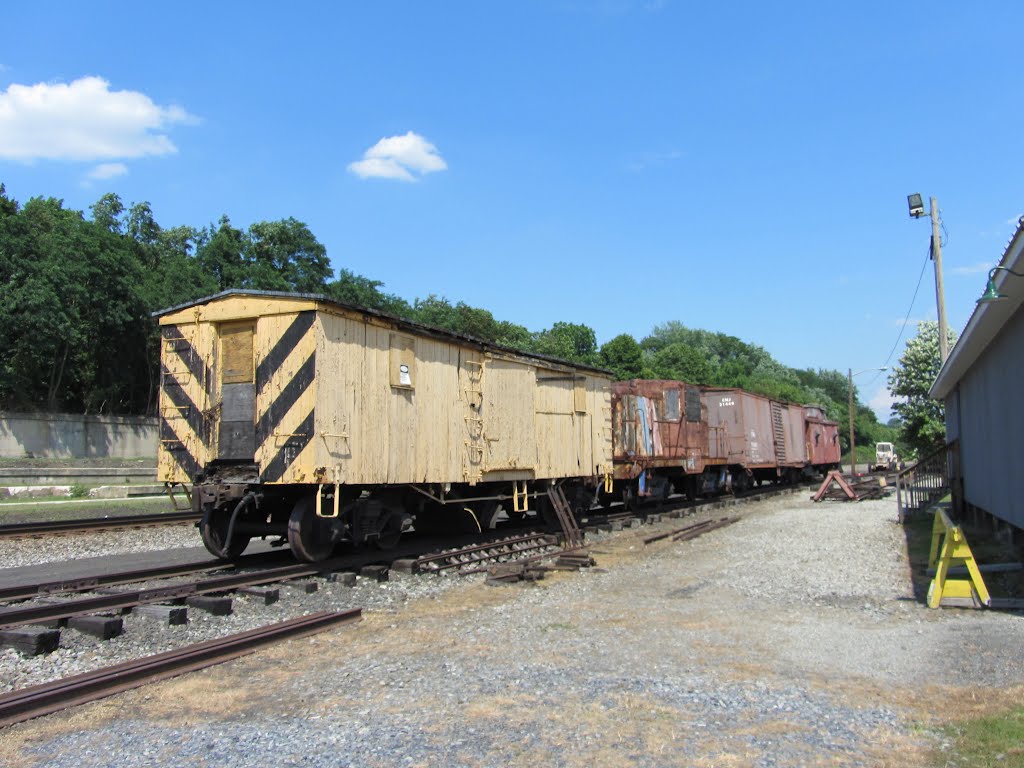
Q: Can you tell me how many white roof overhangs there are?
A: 1